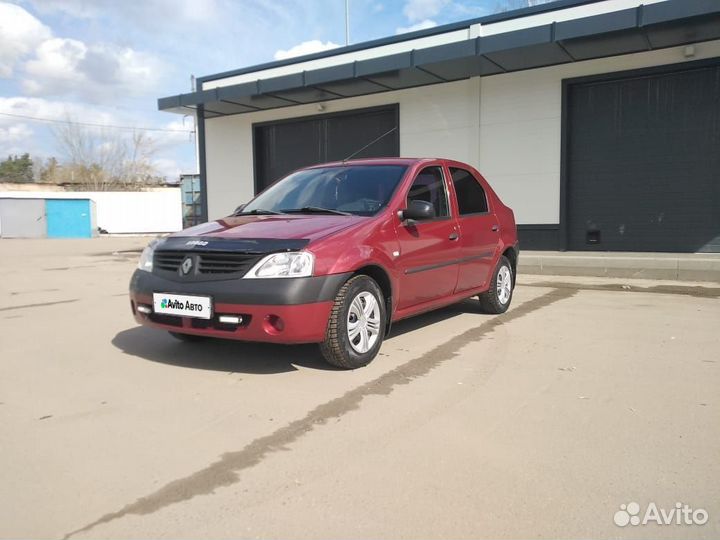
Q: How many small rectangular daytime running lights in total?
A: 2